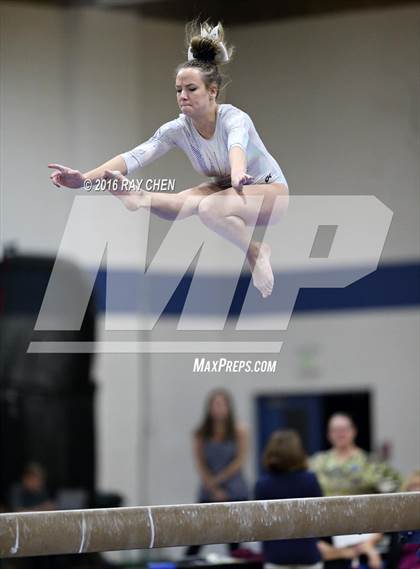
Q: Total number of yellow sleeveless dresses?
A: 0